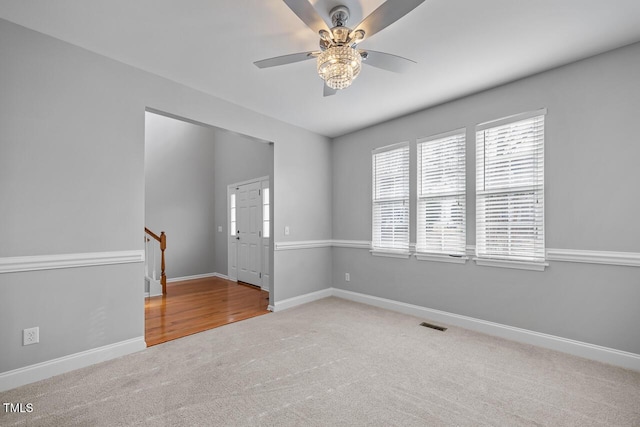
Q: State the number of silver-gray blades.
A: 5